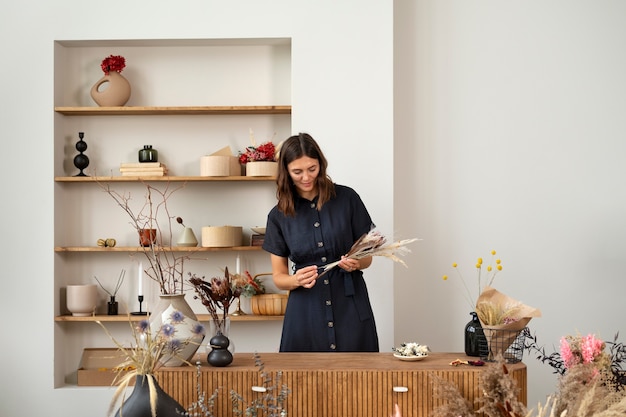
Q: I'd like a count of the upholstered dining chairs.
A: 0